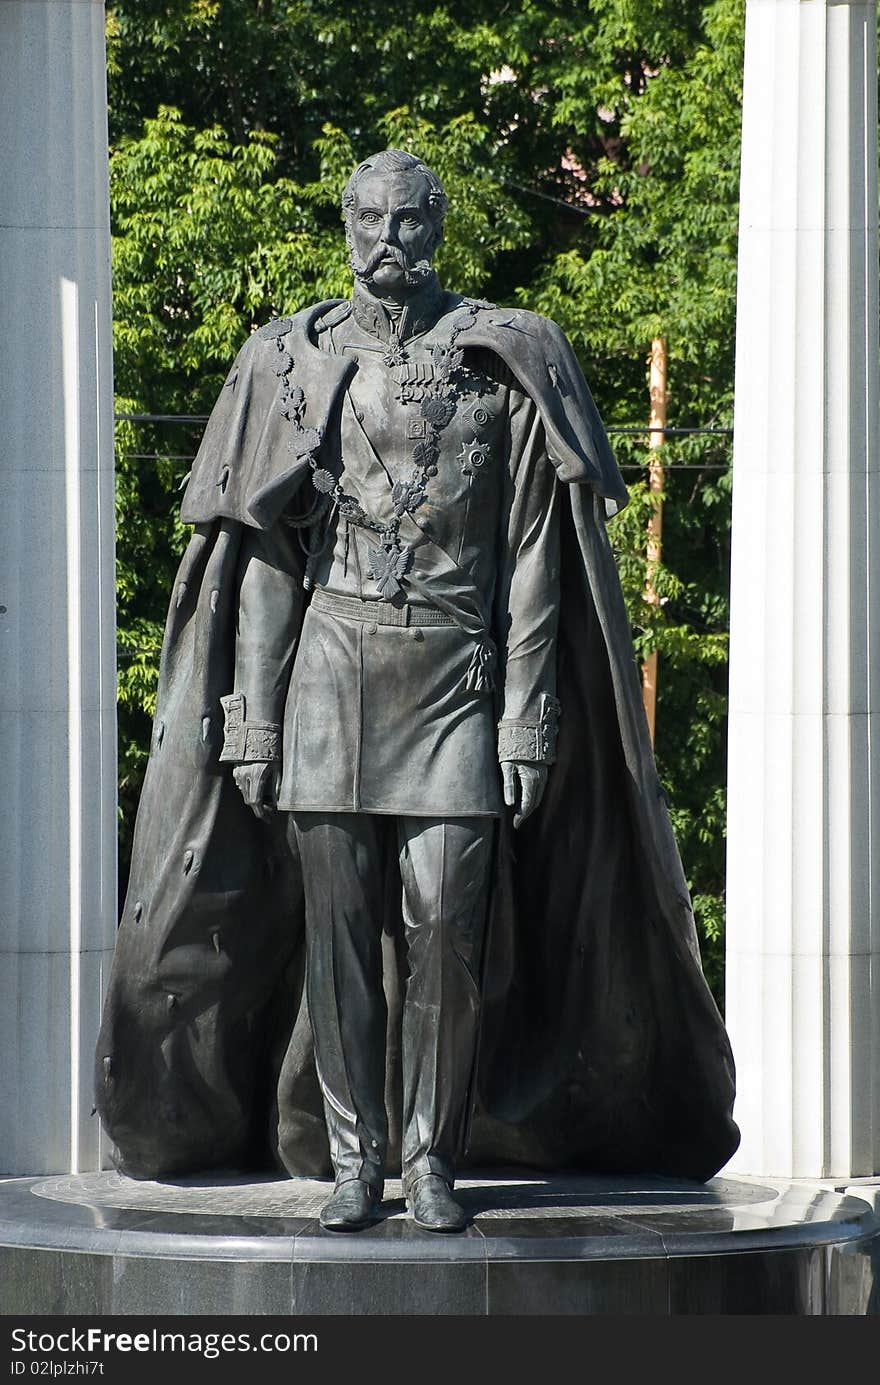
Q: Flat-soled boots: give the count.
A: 2